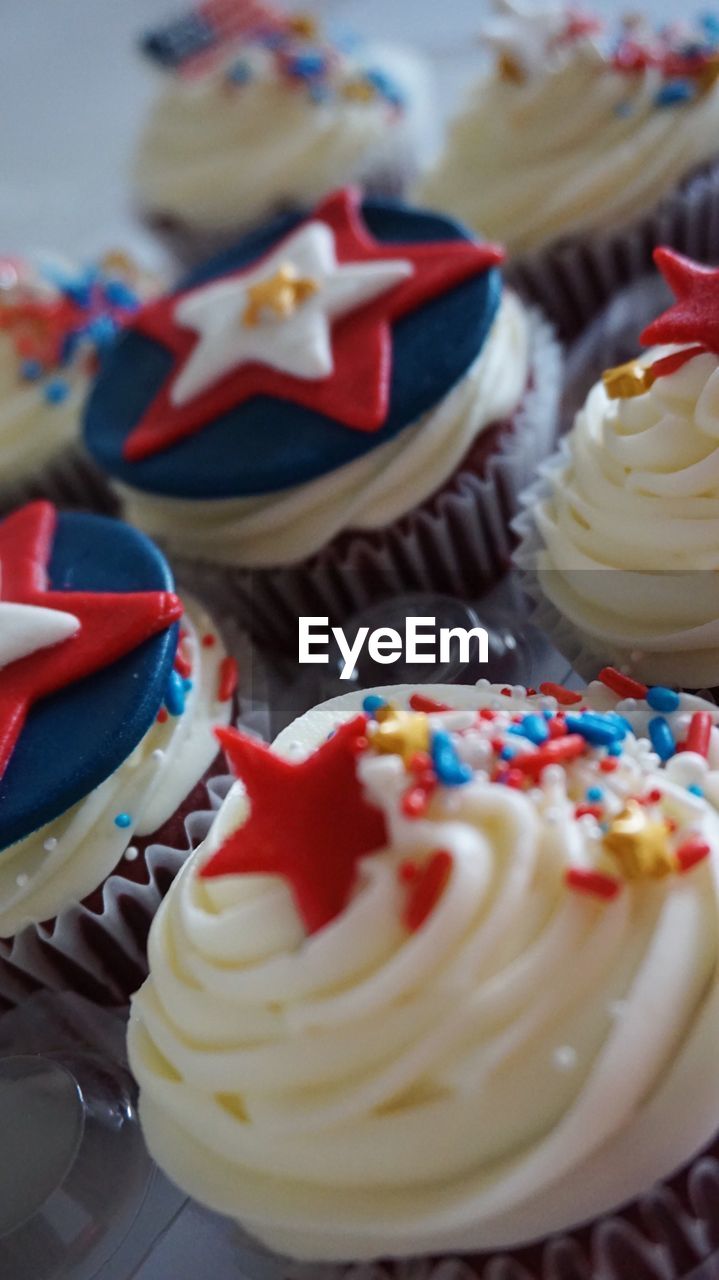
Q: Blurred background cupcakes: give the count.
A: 3